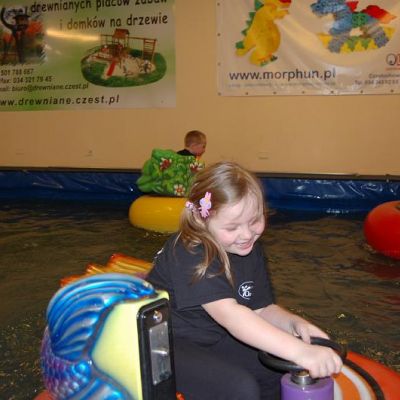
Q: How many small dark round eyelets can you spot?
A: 10